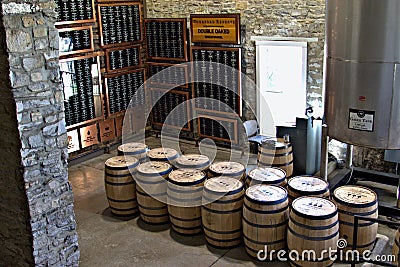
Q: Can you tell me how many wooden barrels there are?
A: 14